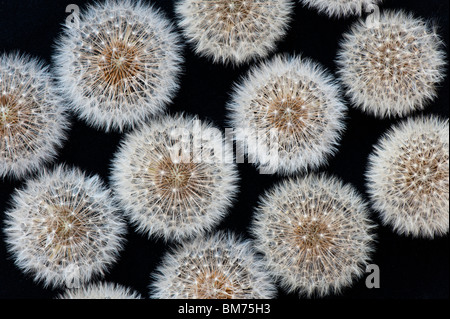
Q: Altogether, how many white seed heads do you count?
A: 12